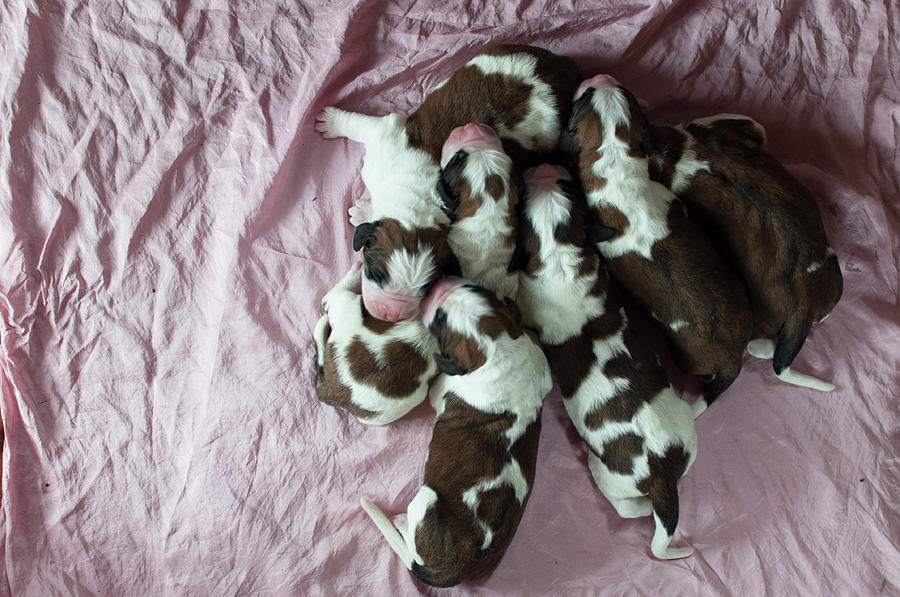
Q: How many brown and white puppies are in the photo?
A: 7